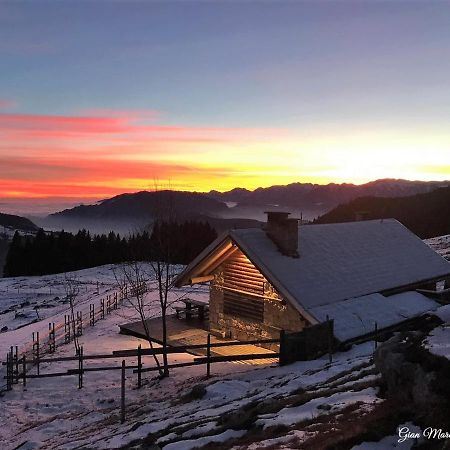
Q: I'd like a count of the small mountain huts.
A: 1